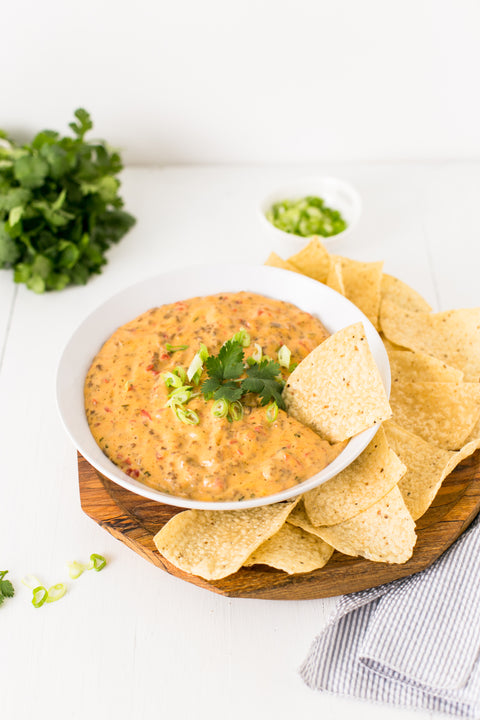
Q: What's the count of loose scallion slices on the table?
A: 5